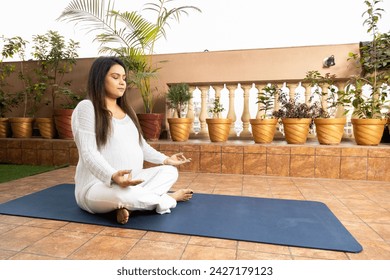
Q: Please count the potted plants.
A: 11